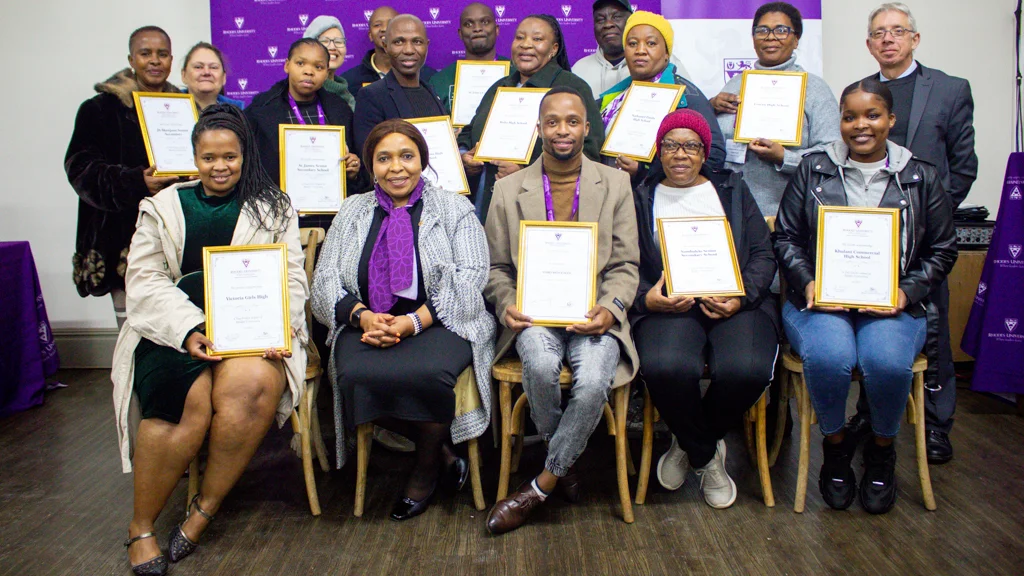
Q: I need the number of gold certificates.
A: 11